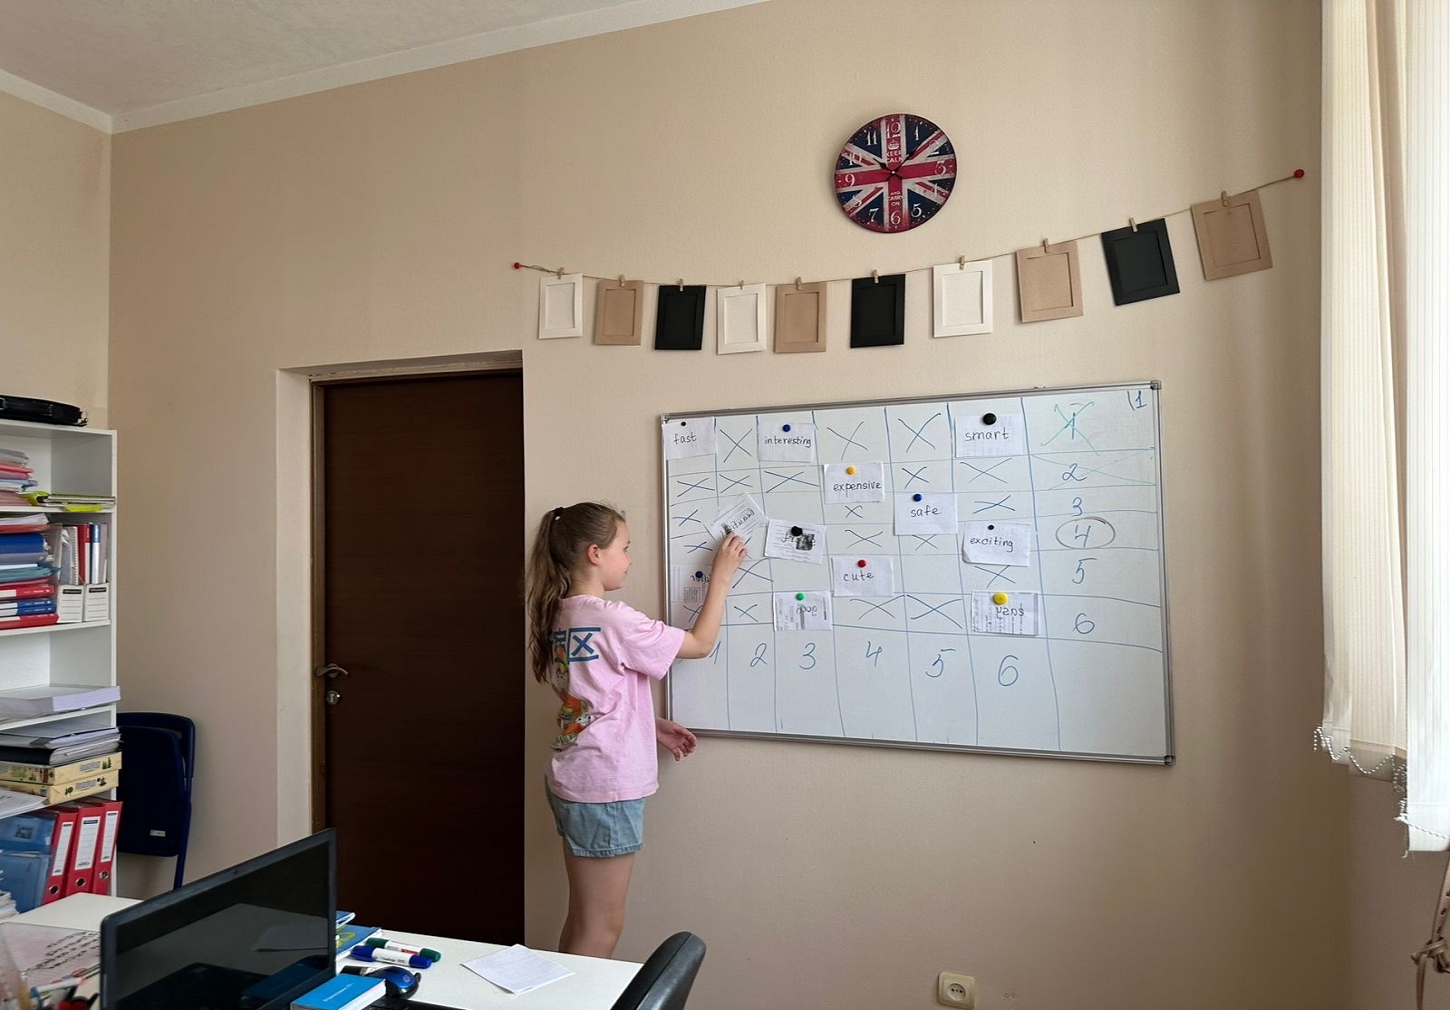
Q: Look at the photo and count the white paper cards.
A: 12